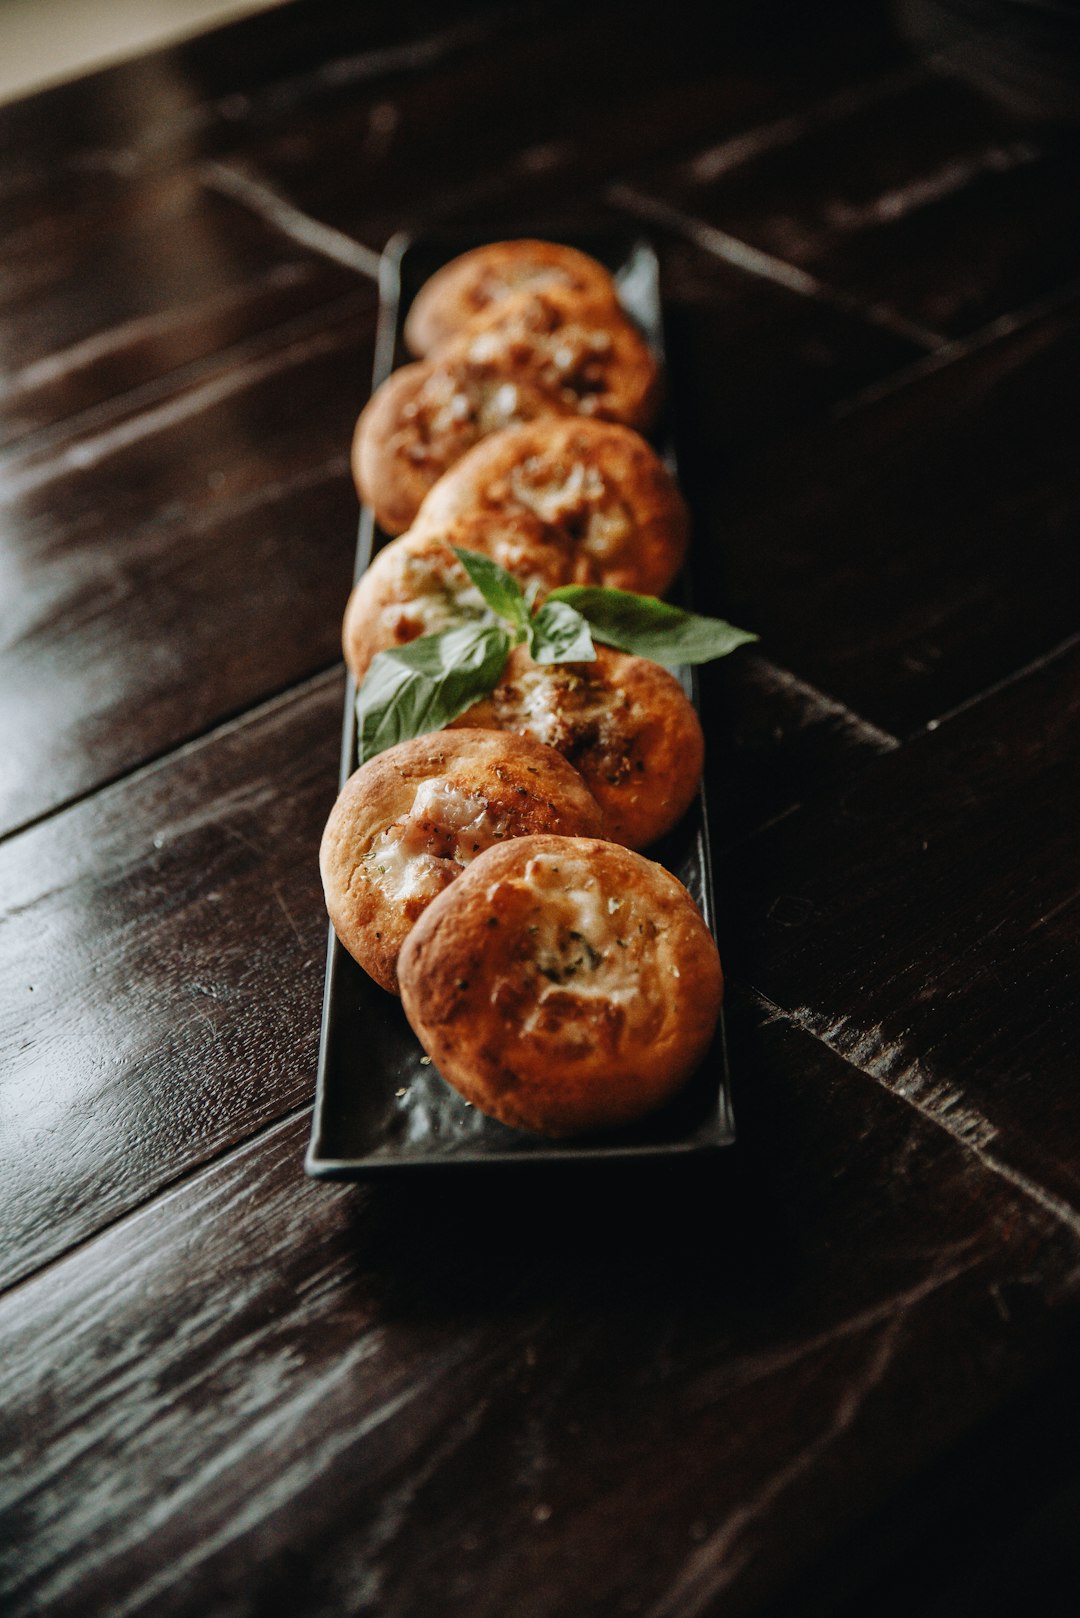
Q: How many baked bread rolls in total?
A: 8